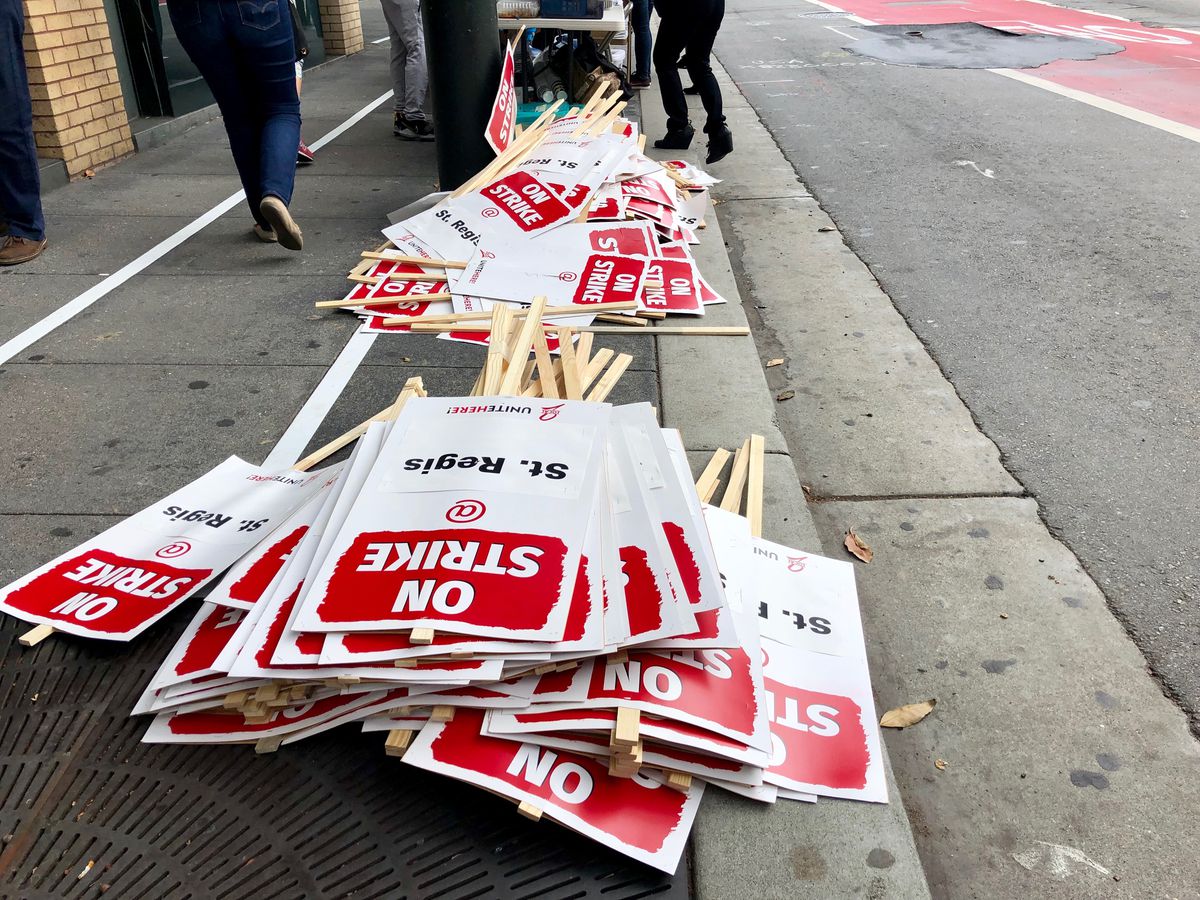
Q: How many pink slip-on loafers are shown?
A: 0